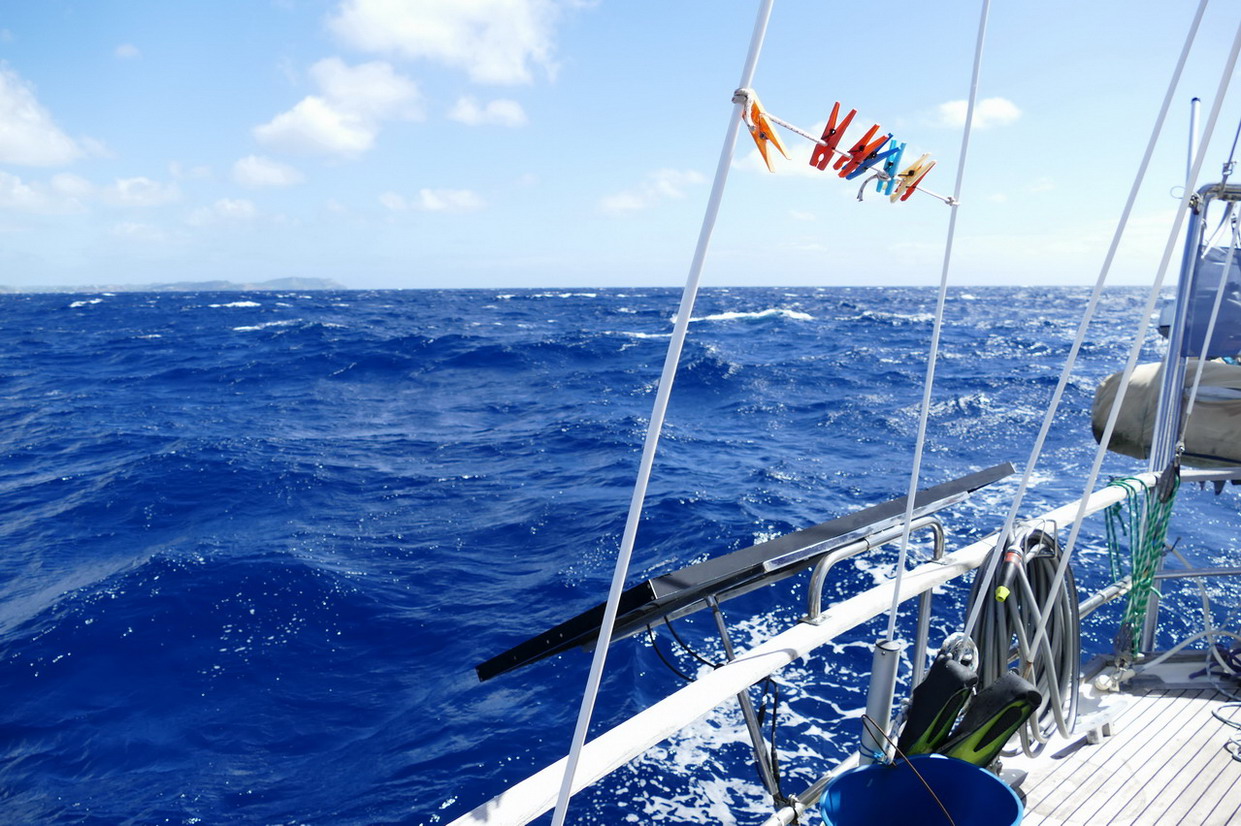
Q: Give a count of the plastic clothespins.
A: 7